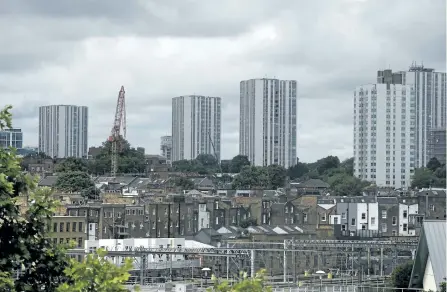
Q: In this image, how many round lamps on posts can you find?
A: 2